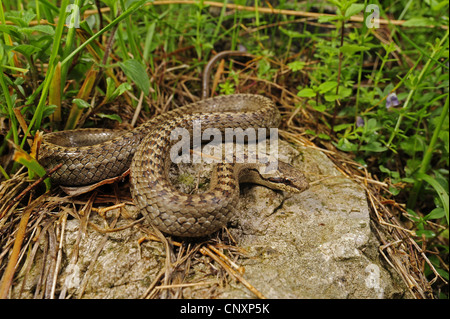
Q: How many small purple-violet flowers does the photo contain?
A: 2